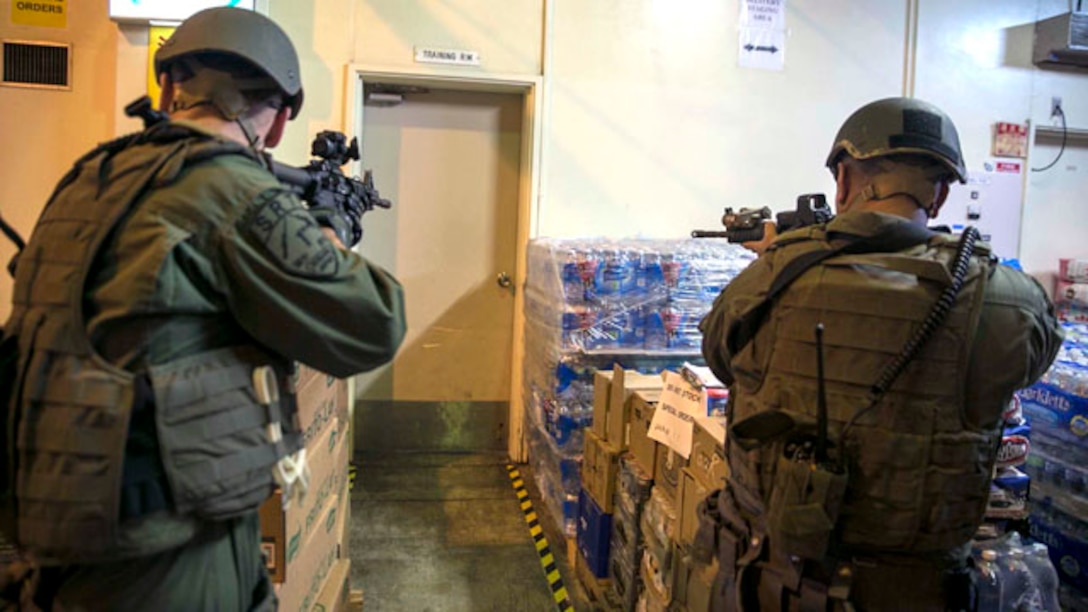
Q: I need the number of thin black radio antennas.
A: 1